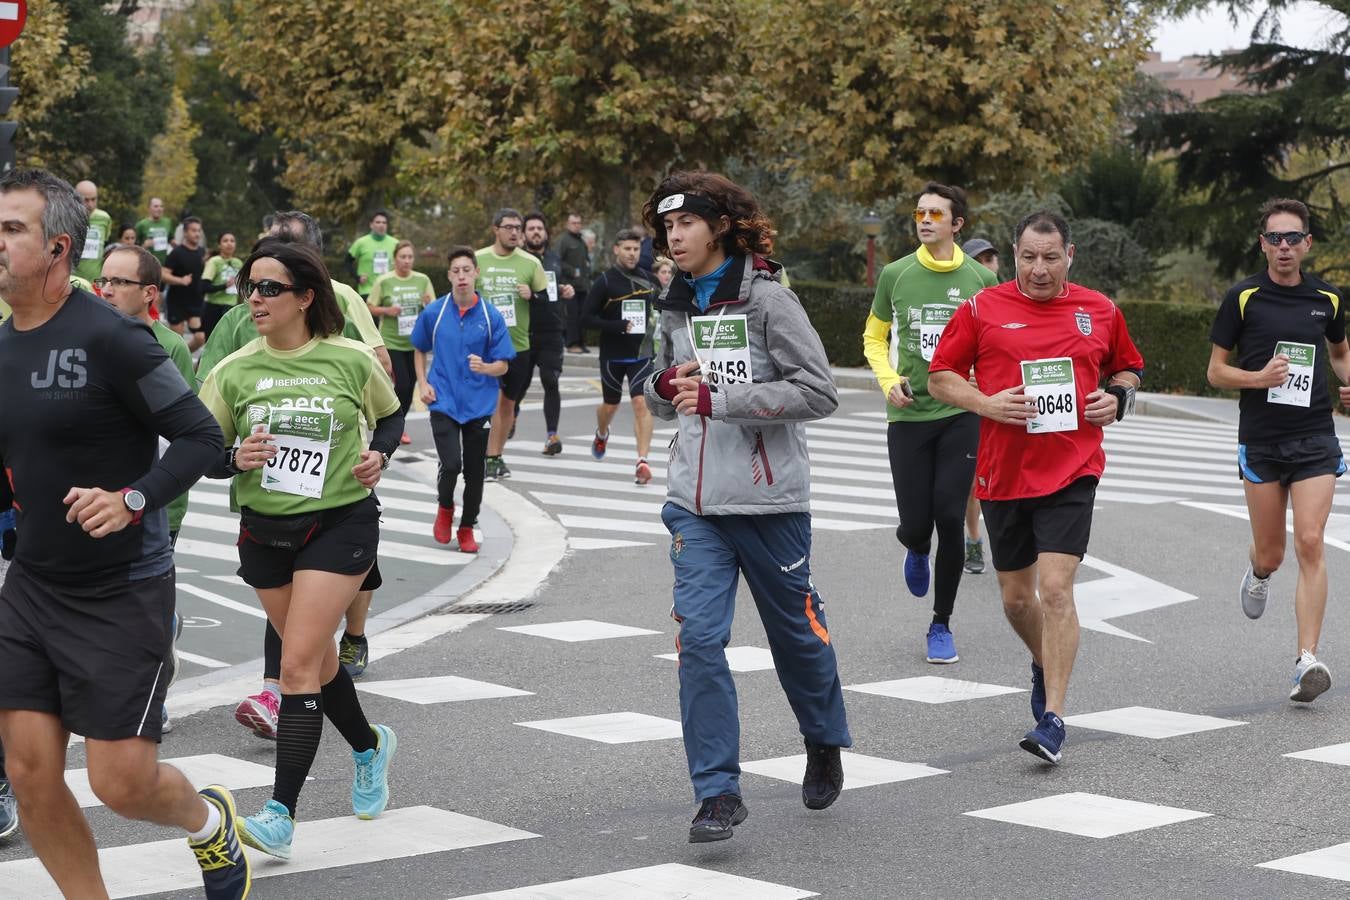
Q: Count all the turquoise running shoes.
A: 2